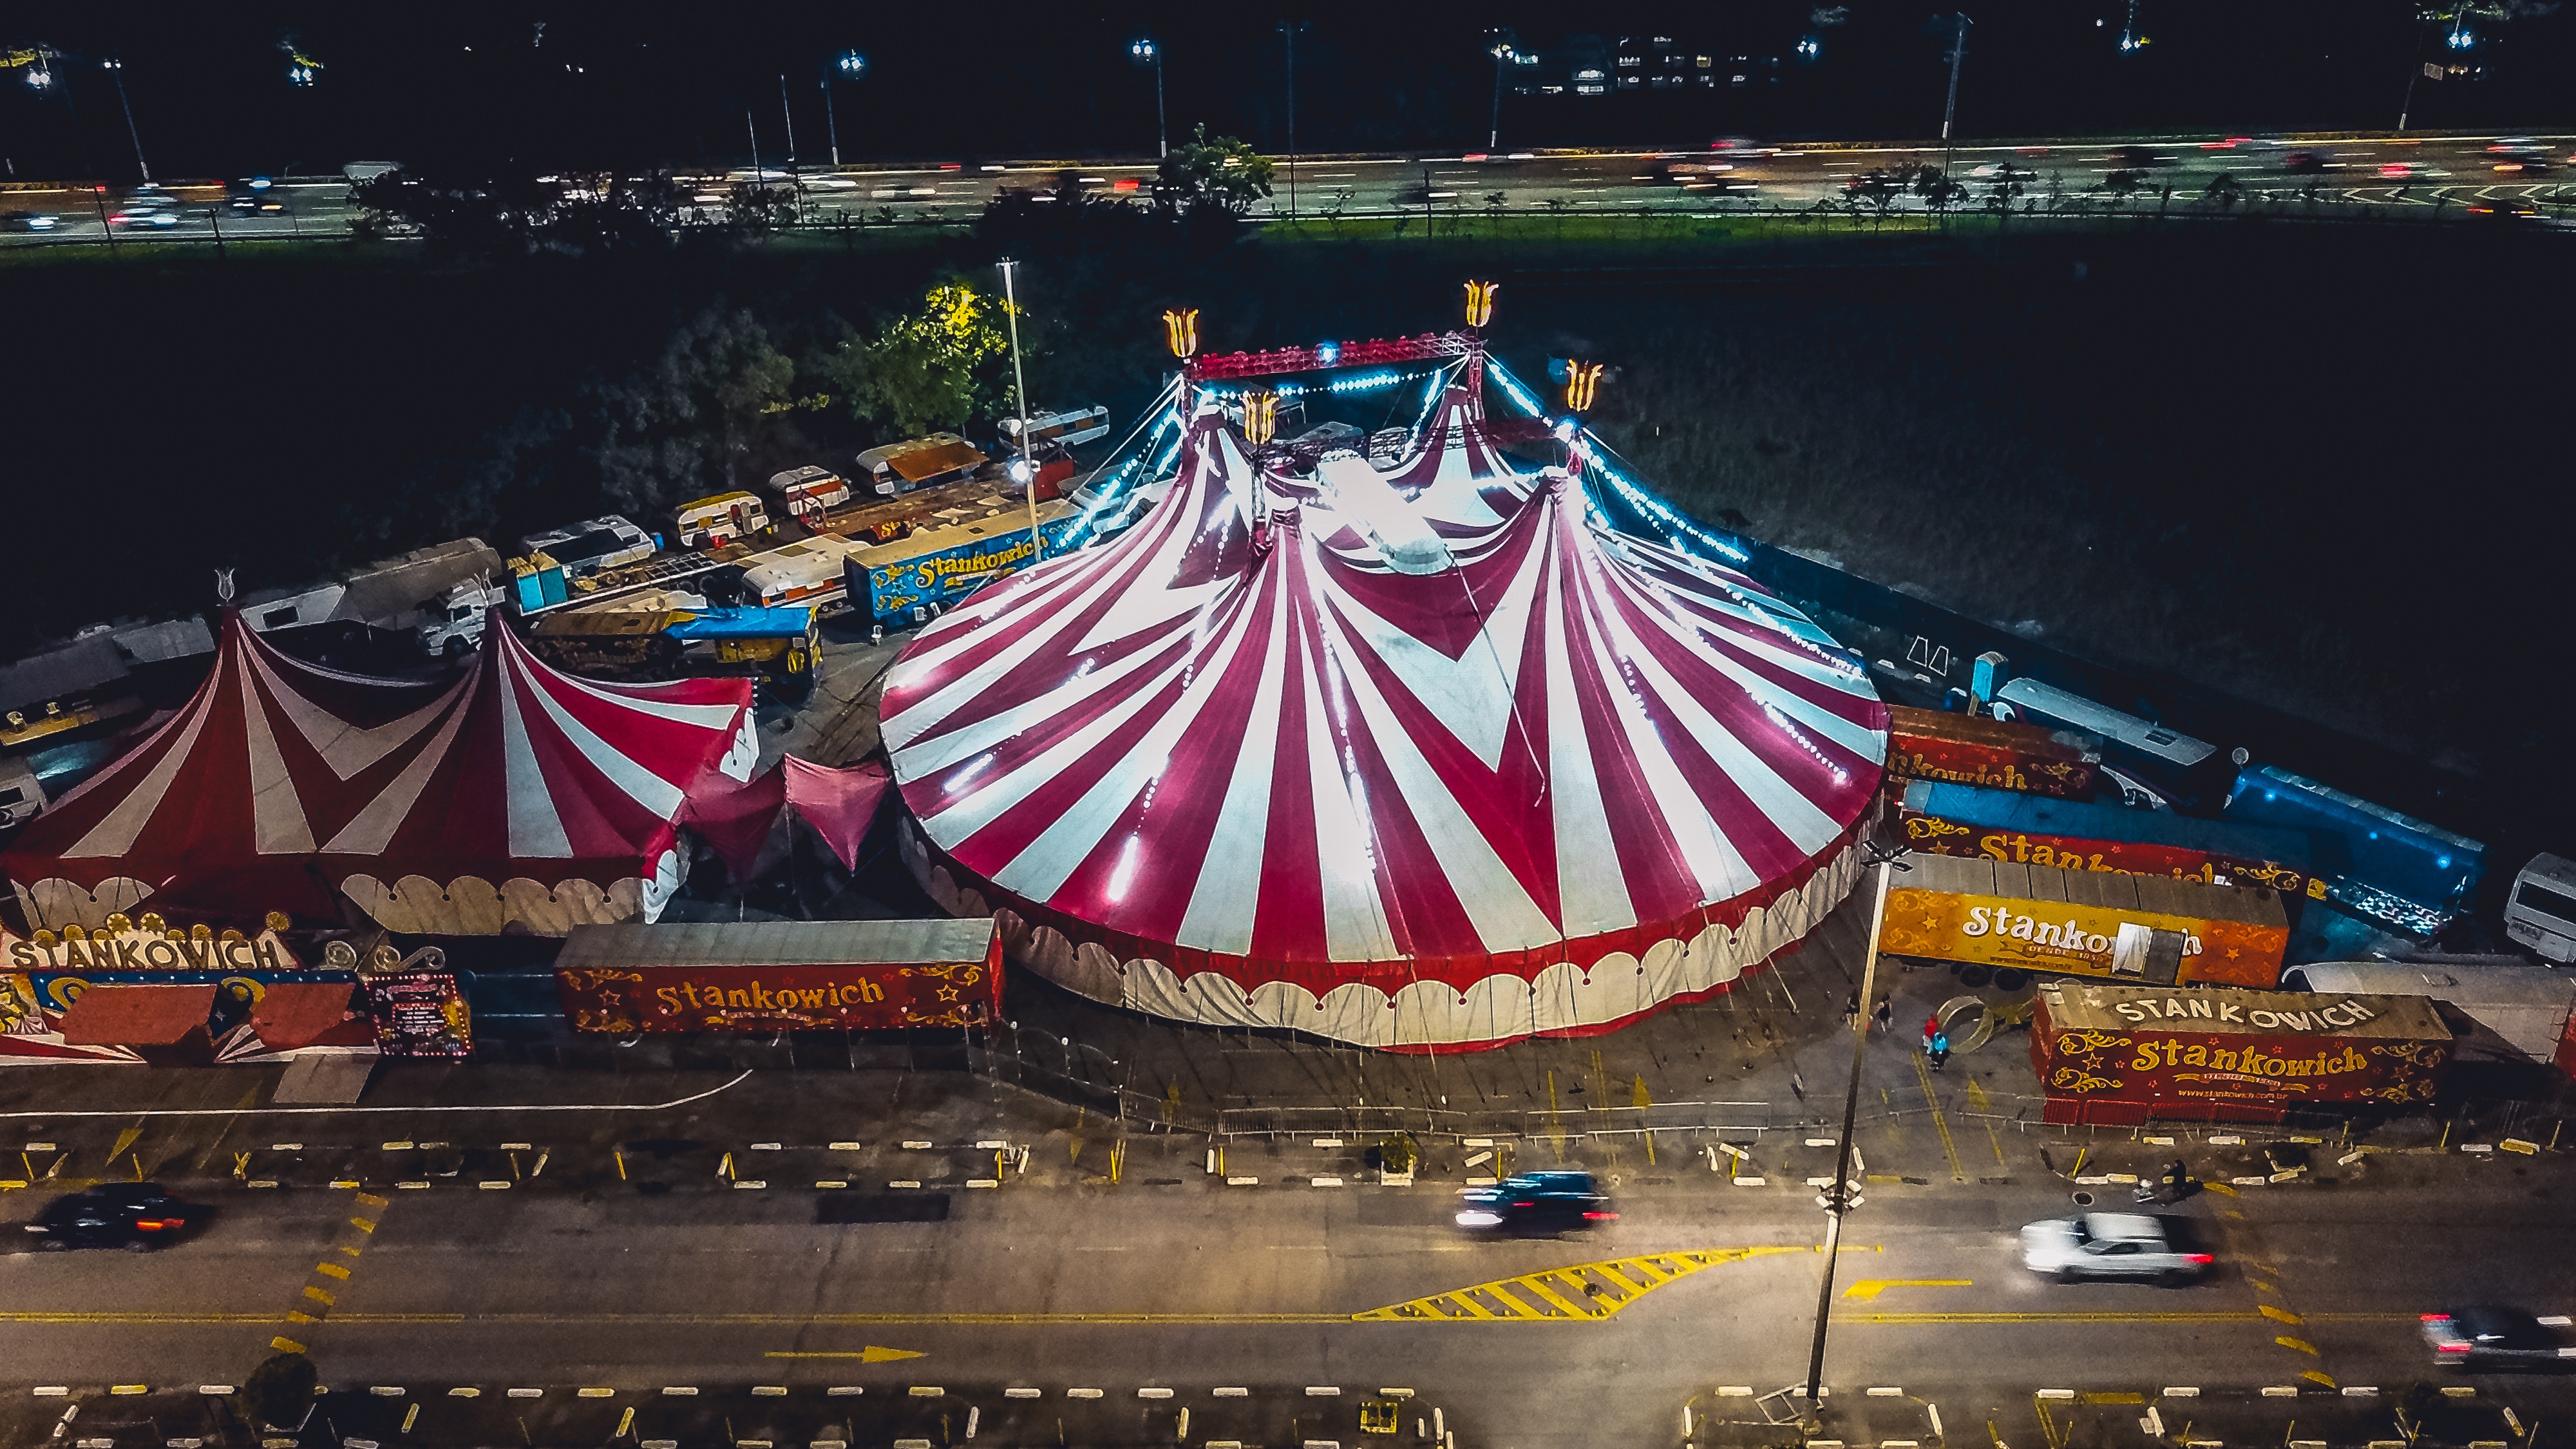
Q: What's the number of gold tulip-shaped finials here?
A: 4